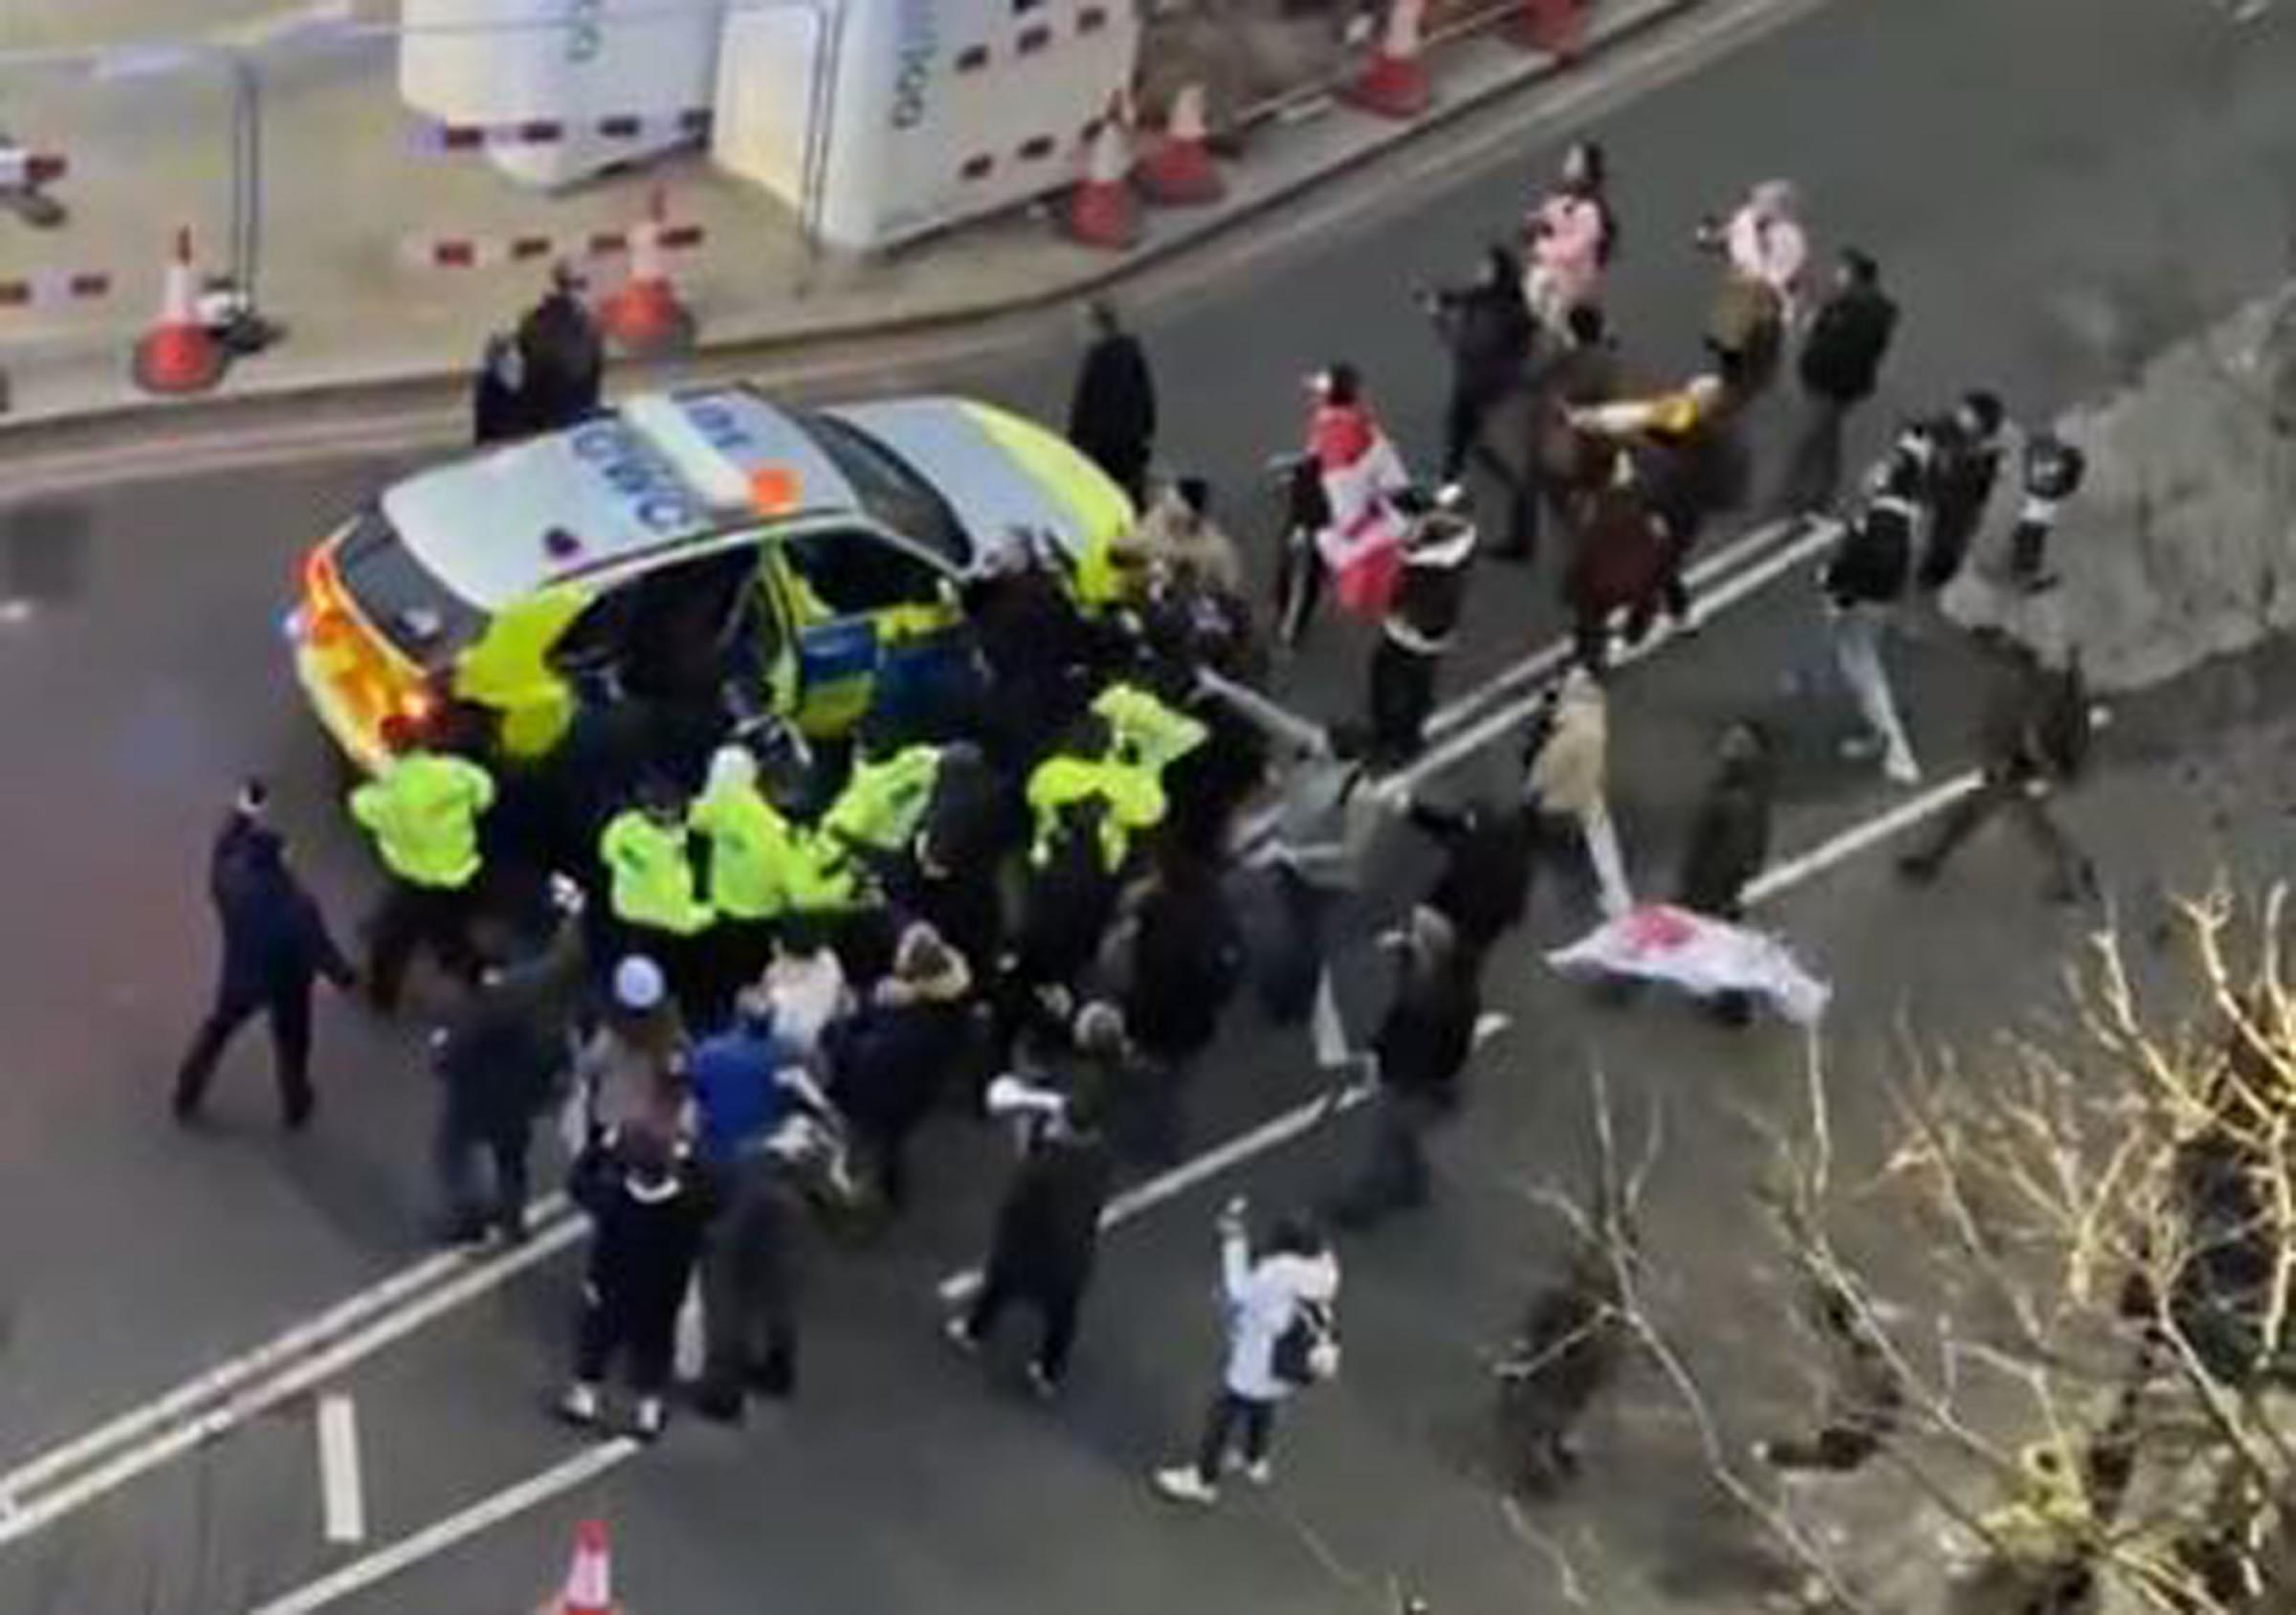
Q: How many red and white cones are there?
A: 7